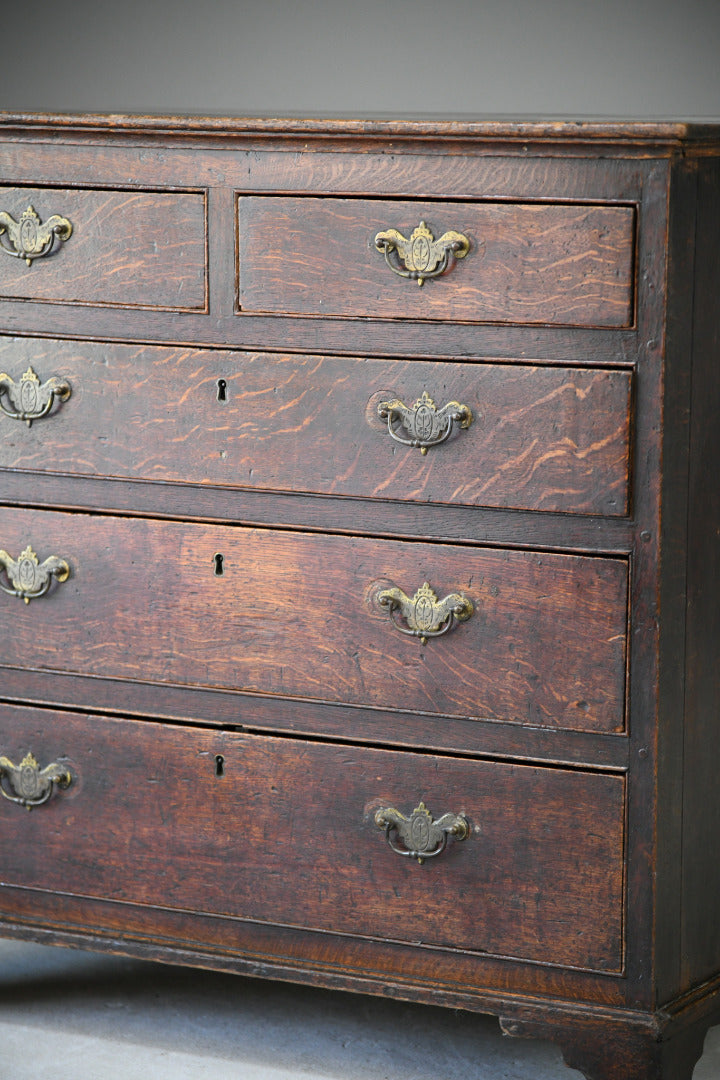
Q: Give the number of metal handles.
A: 8